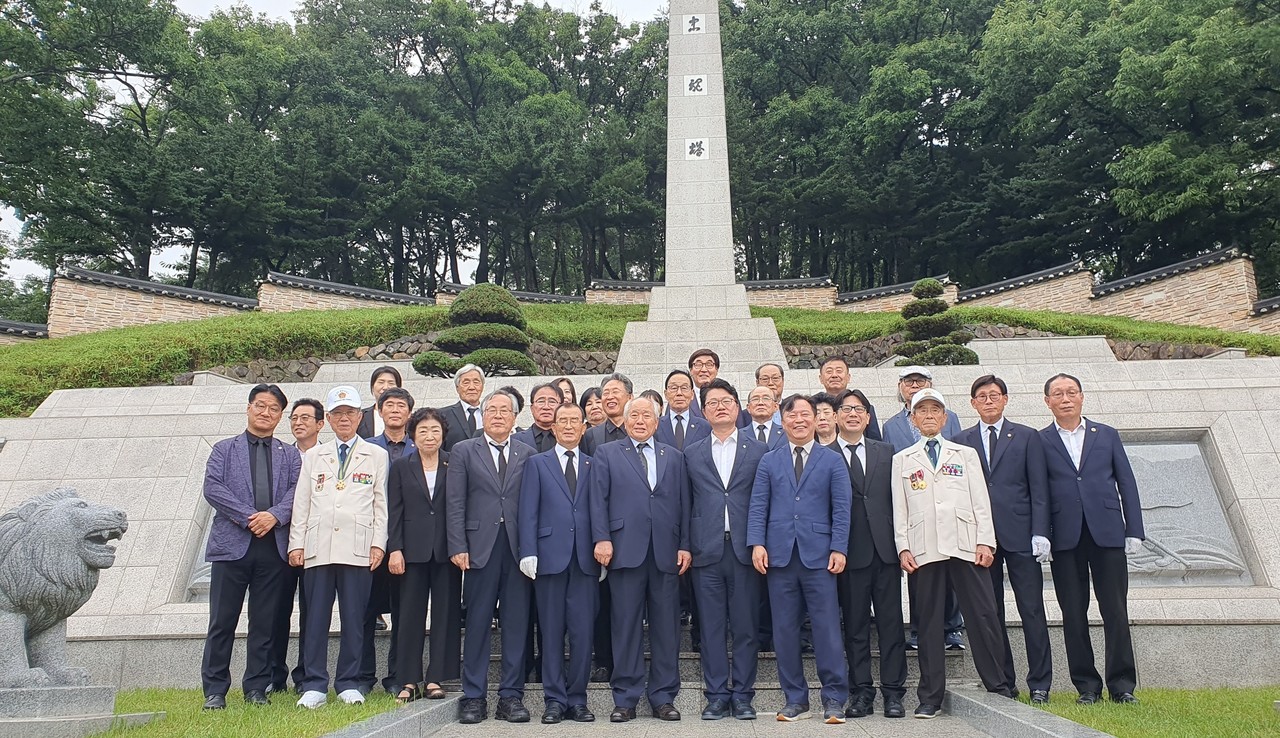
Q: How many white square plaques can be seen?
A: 3